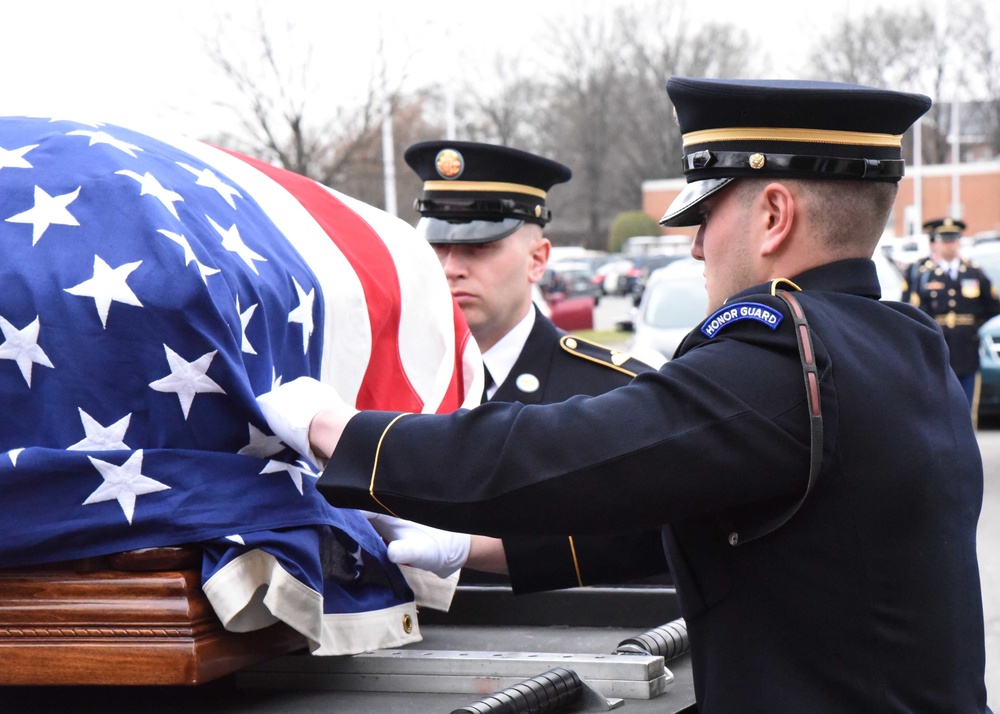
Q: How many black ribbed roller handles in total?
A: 2